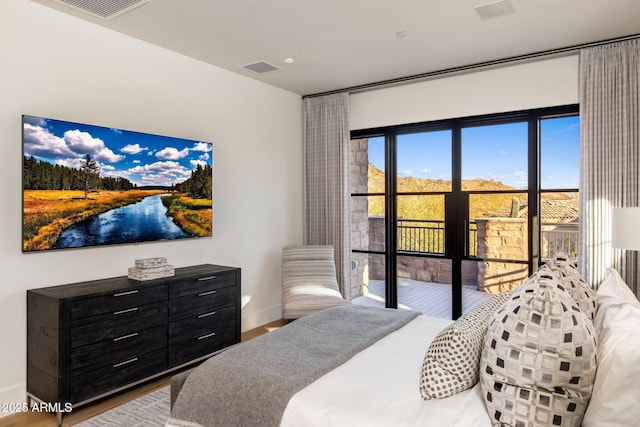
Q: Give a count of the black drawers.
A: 8